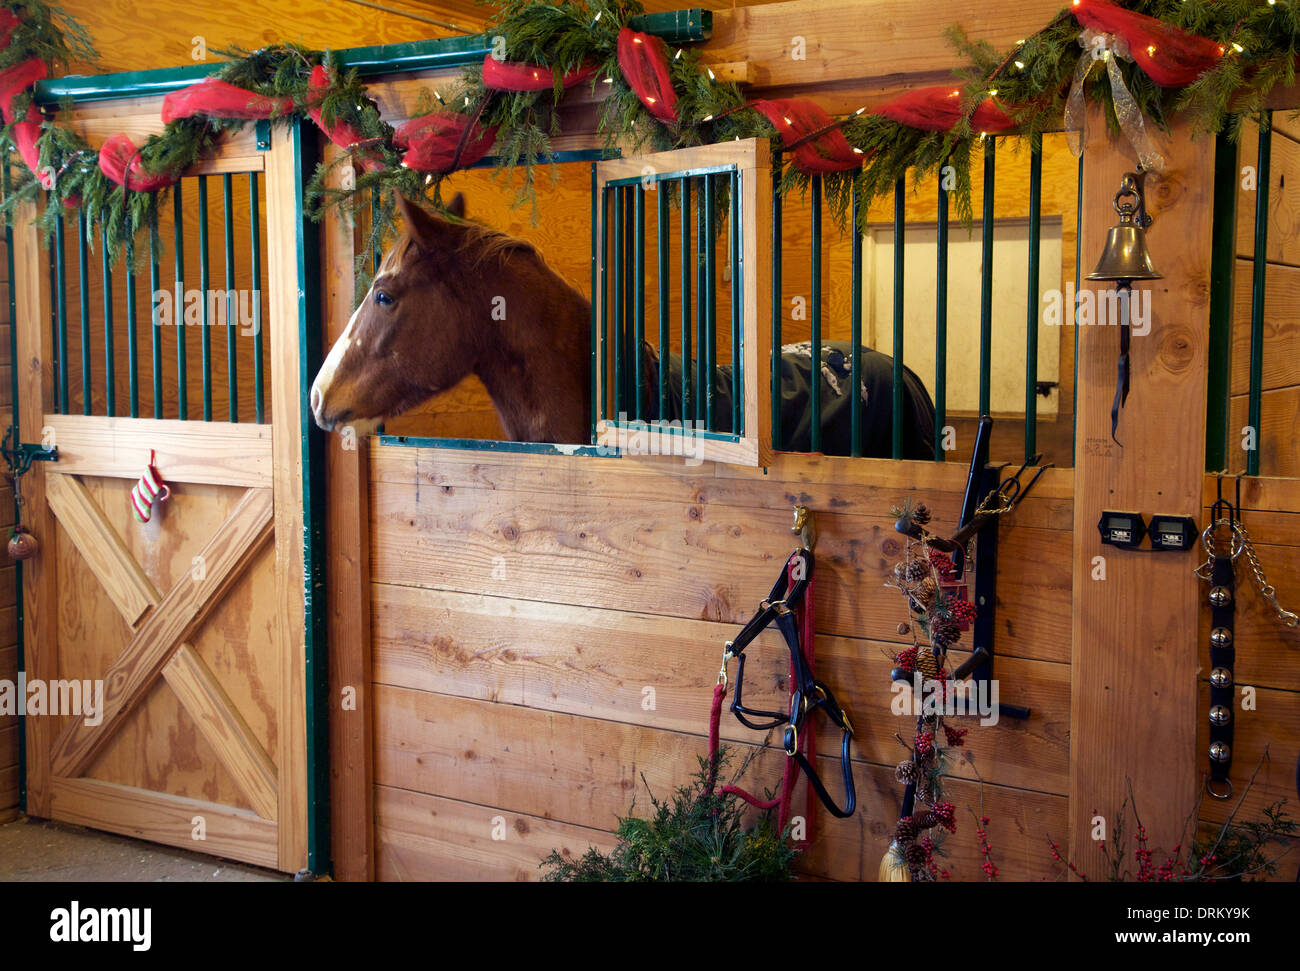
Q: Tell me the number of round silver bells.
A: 5